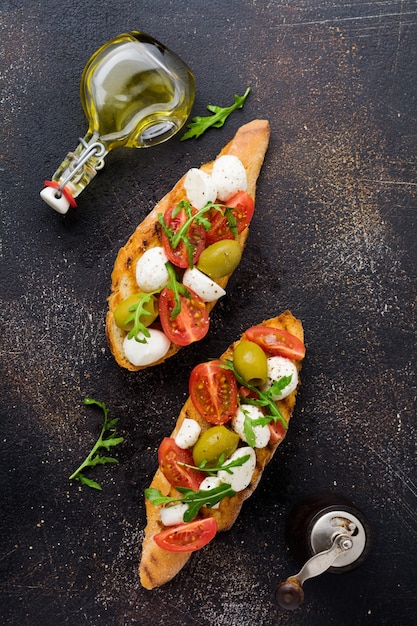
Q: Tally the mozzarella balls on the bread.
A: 11